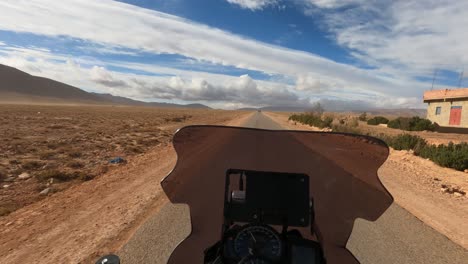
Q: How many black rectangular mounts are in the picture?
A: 1